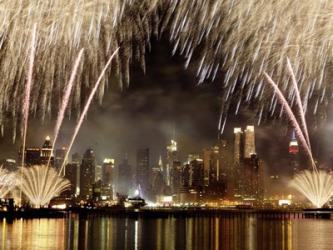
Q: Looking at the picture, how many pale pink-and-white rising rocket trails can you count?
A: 5